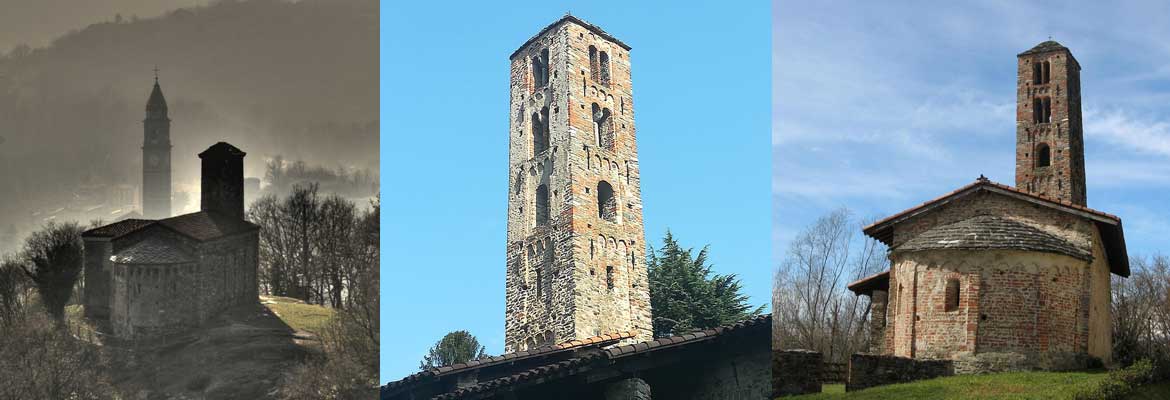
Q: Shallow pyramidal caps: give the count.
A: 3